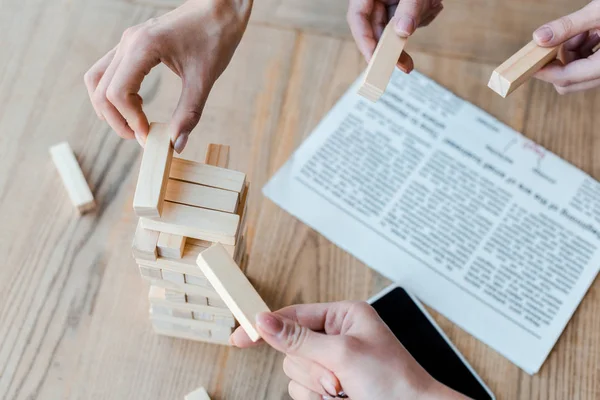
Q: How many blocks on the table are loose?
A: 2